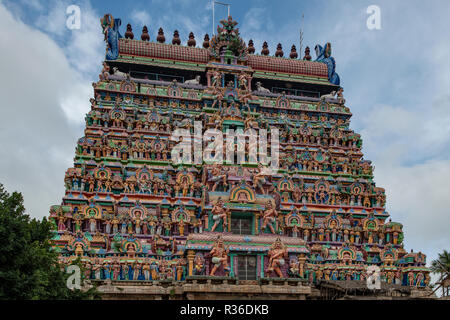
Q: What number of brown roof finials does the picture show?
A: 11